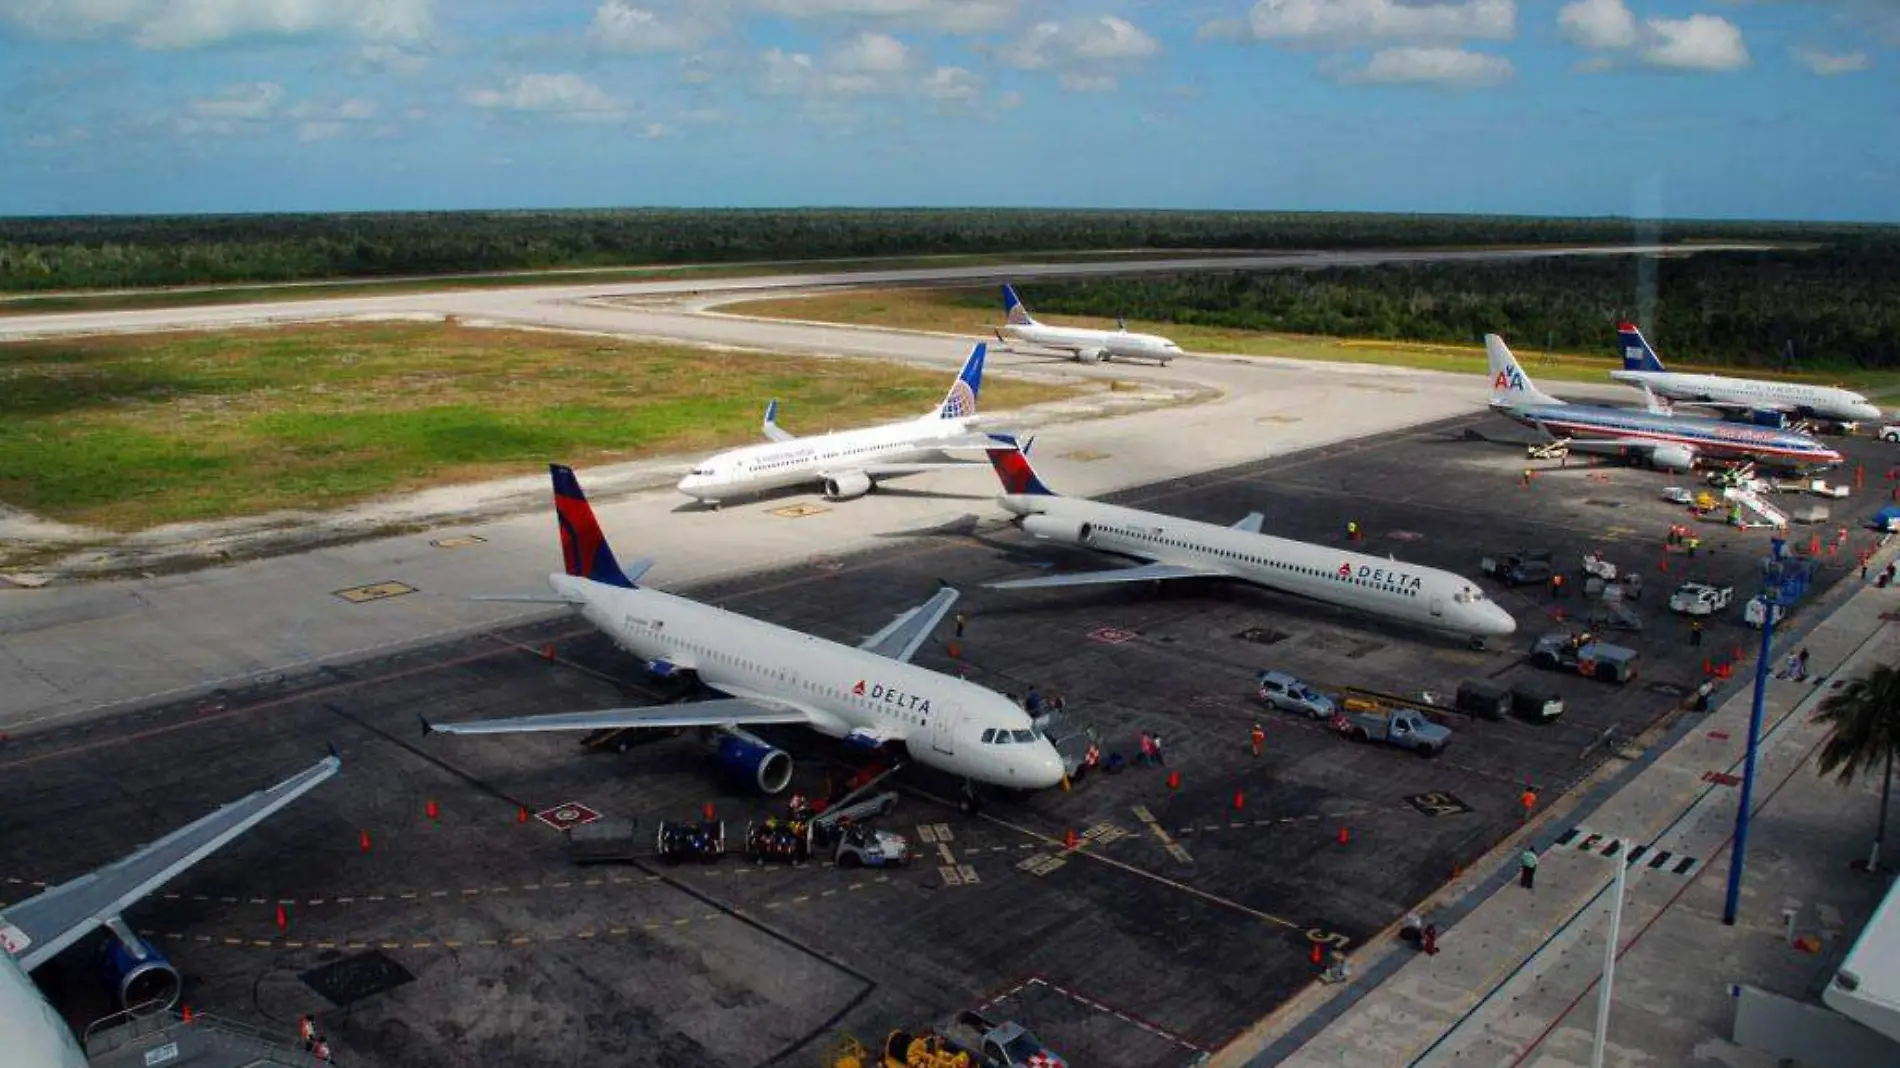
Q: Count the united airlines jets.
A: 2